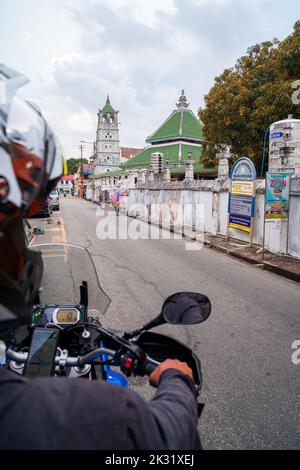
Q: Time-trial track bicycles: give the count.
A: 0